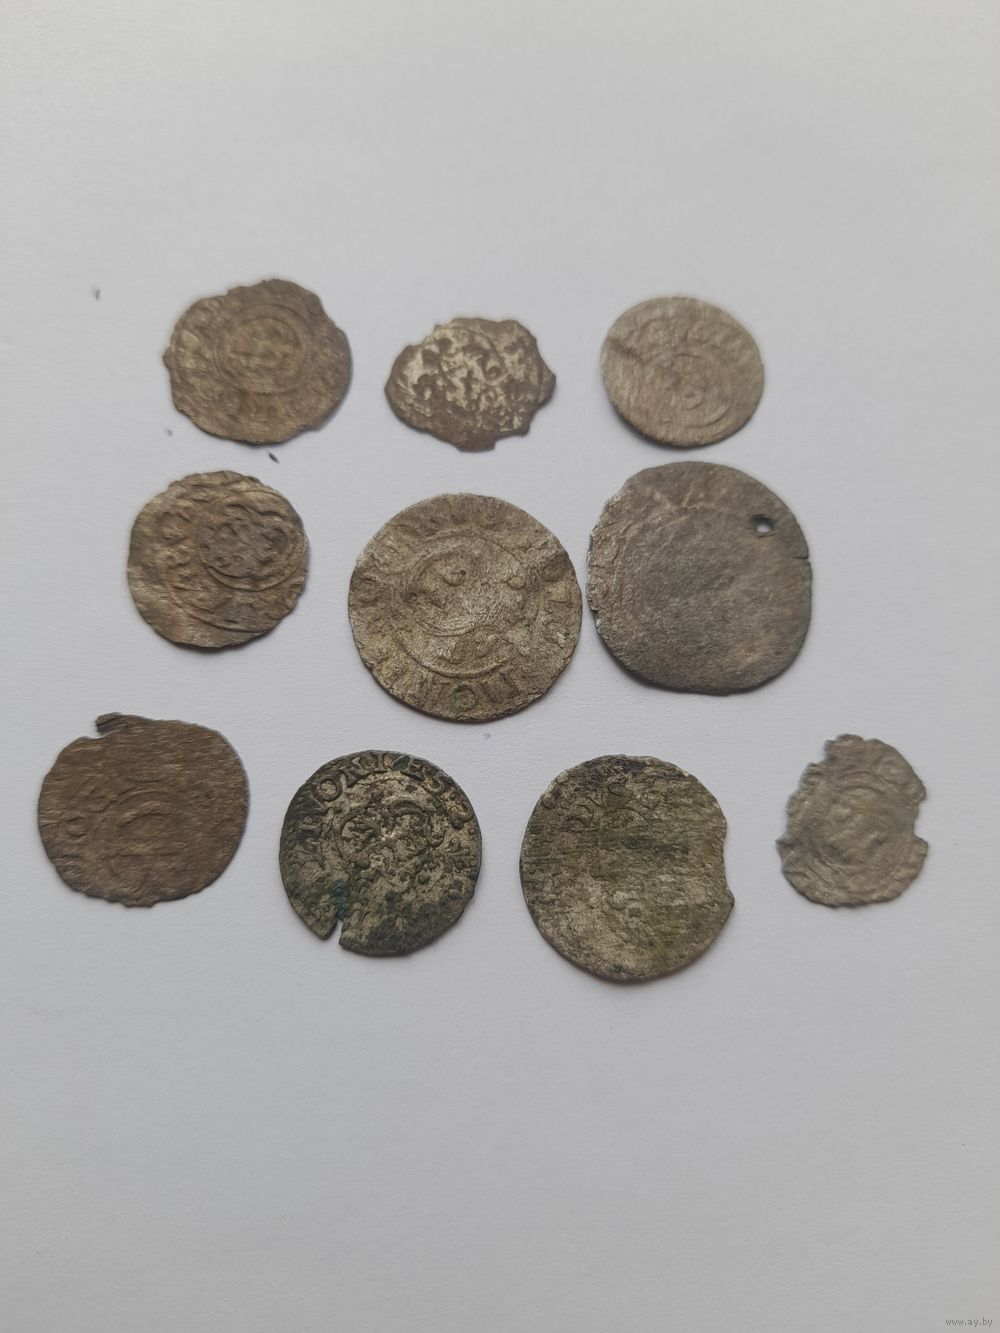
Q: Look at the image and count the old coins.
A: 10